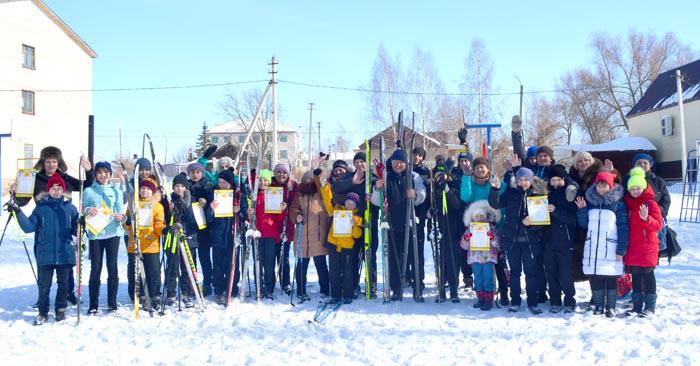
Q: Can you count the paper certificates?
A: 9